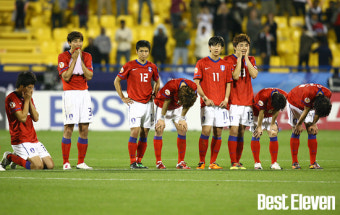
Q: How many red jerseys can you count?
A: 8